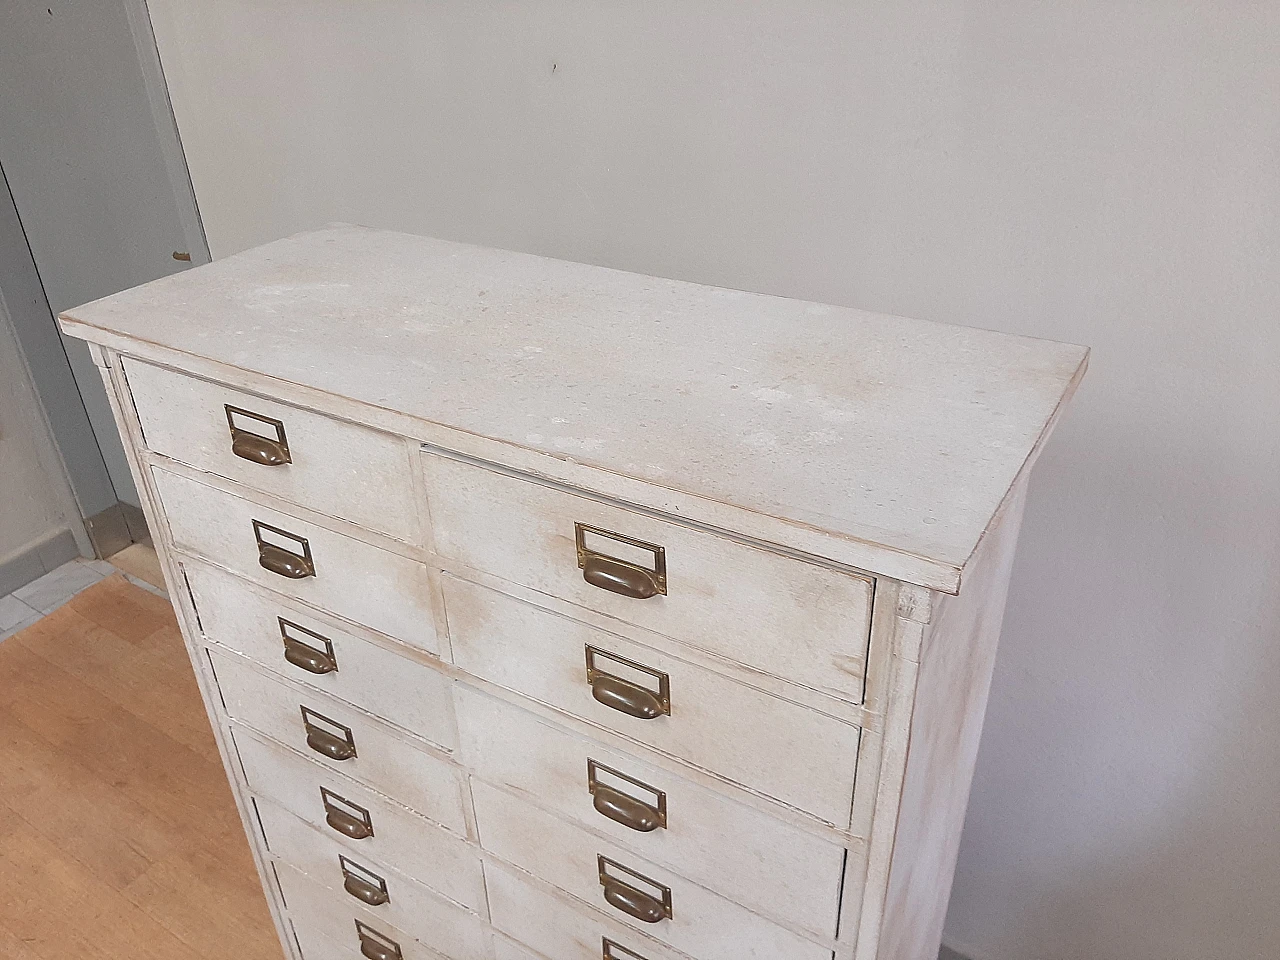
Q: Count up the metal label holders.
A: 12